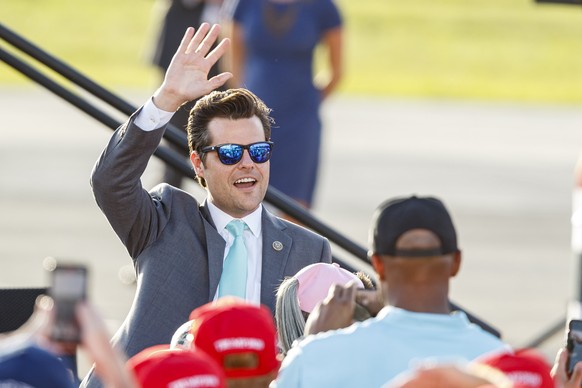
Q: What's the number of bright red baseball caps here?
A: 3